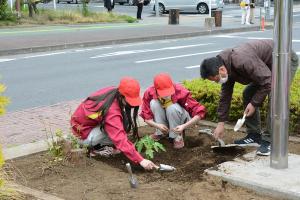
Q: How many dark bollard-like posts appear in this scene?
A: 2